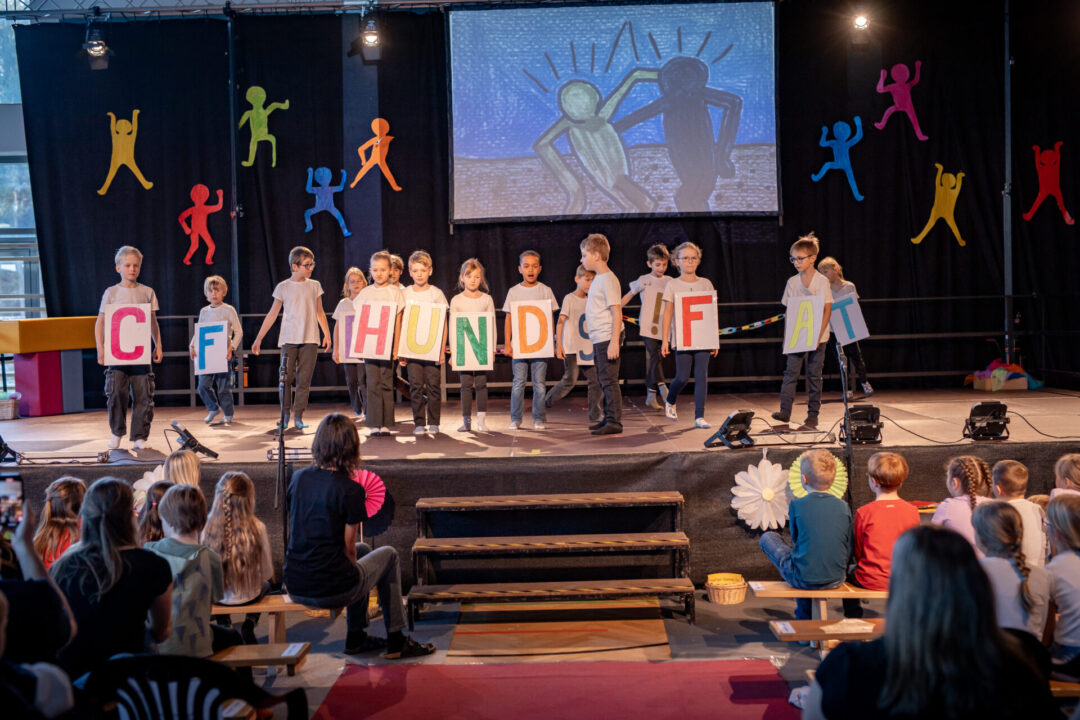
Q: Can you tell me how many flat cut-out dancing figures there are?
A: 9